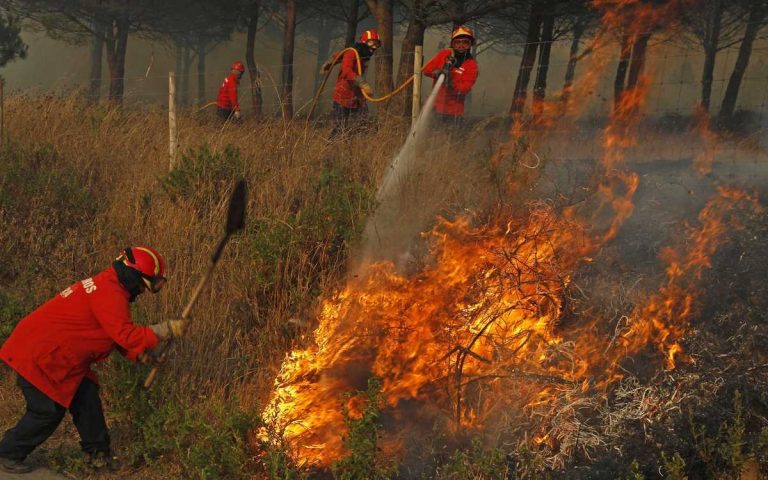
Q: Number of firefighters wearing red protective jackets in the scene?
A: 4